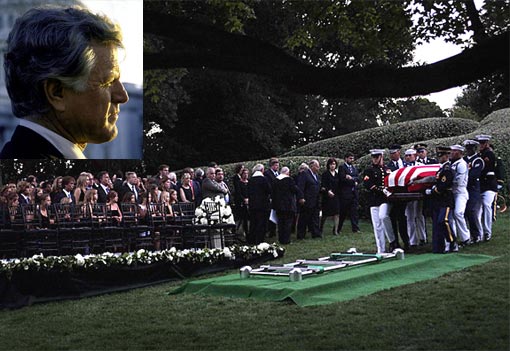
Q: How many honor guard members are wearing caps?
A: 8